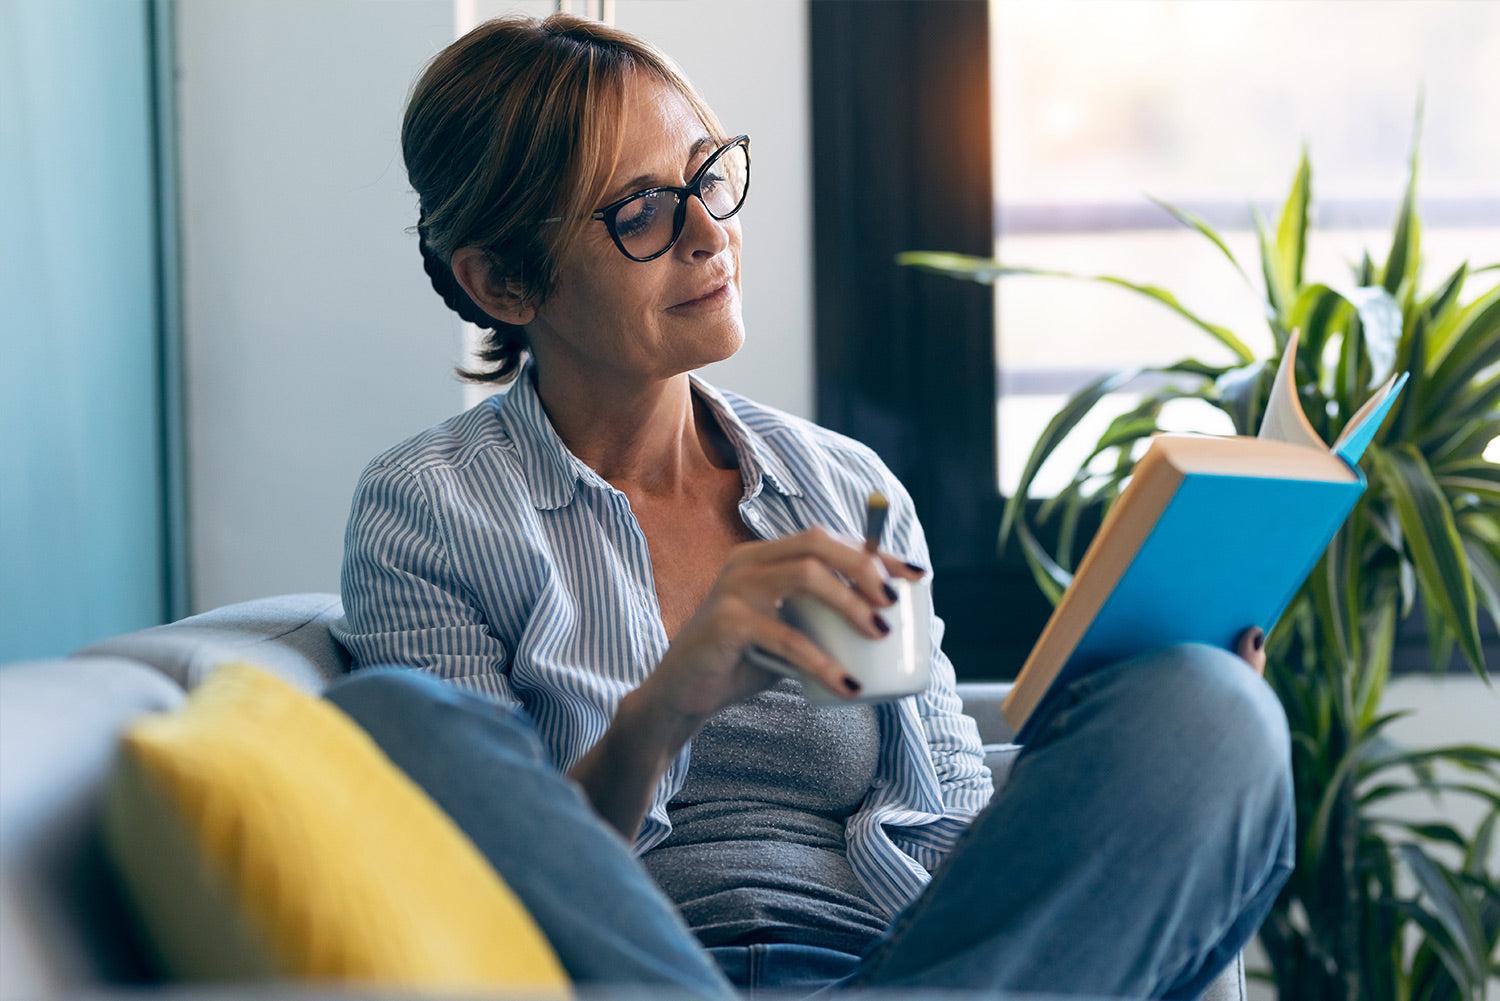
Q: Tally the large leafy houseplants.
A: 1